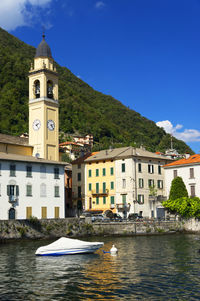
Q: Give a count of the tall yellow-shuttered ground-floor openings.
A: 3